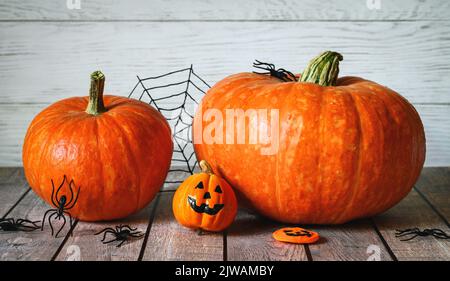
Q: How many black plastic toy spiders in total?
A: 5